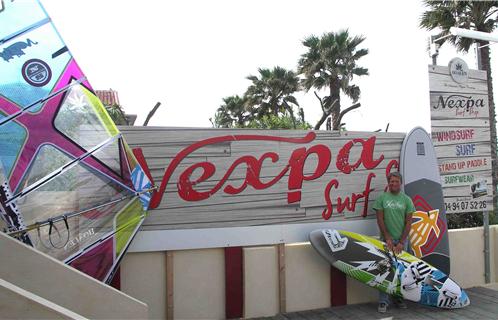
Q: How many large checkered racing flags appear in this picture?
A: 0